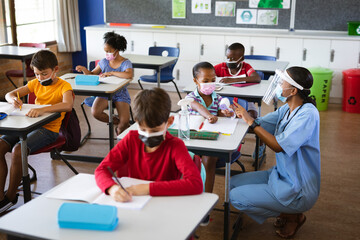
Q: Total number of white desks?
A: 8